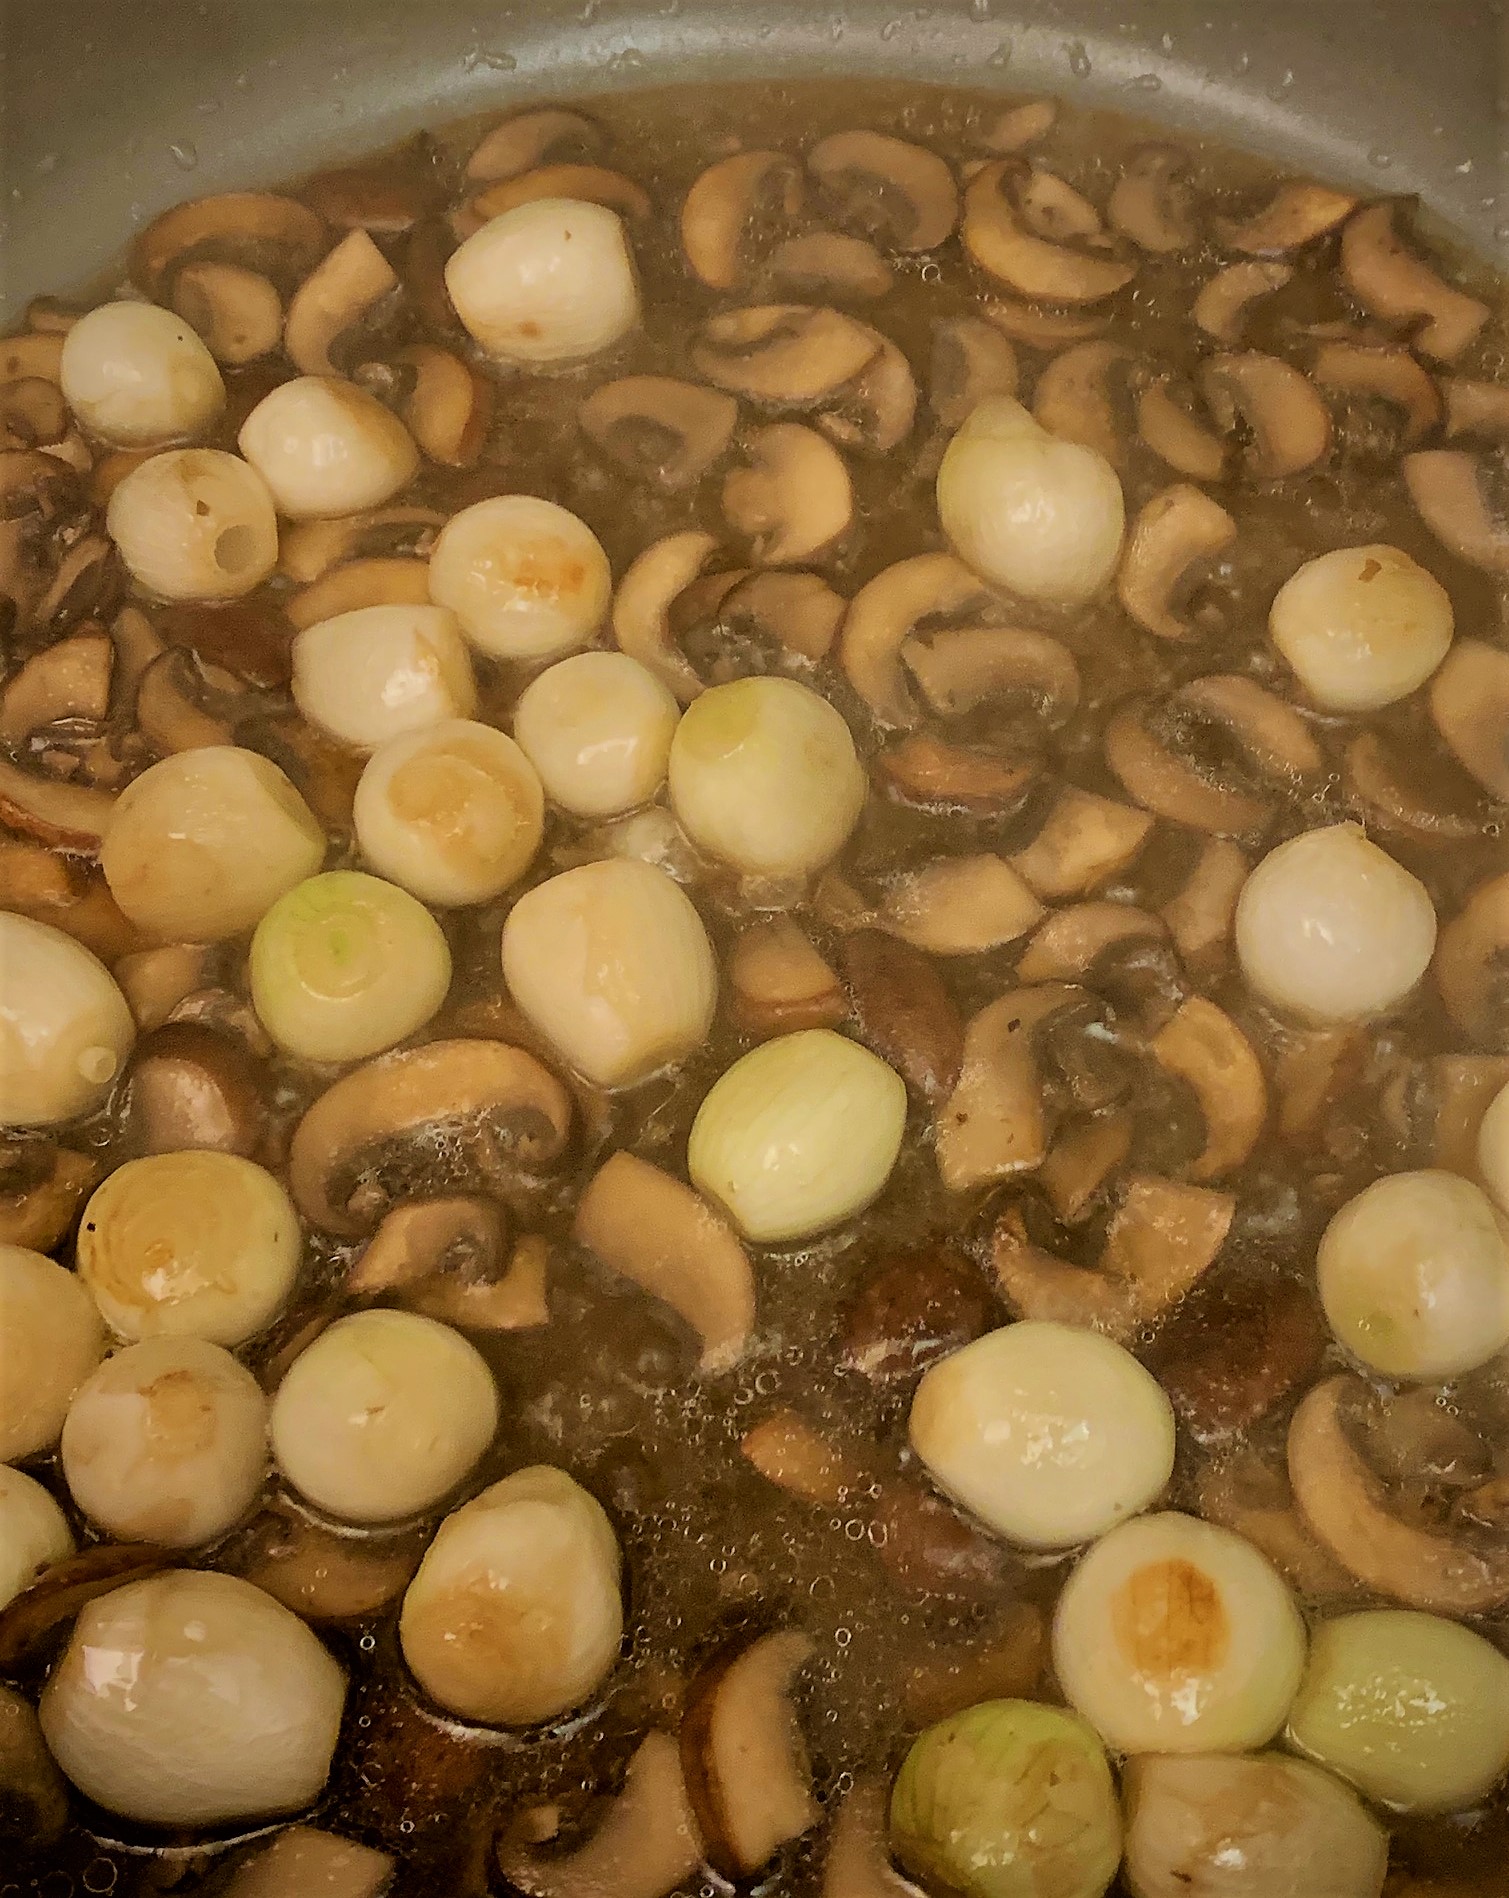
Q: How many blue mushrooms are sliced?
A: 0